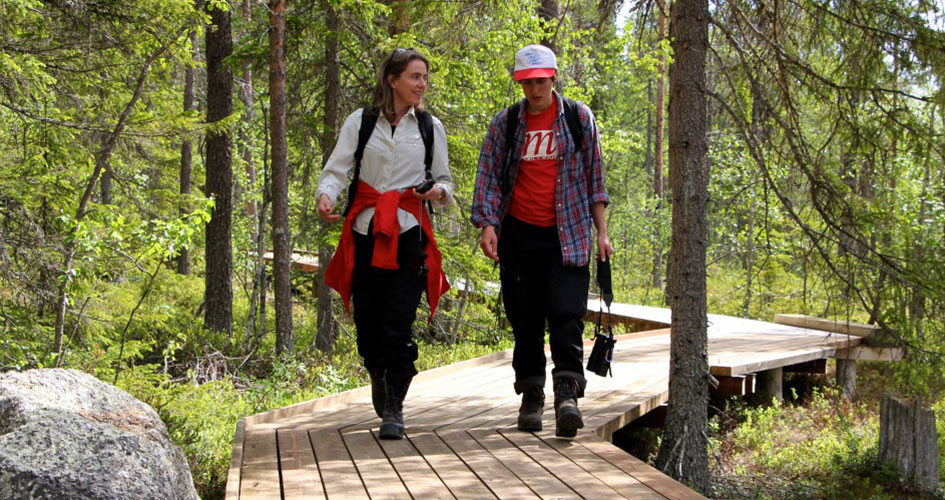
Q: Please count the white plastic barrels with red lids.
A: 0